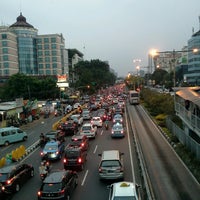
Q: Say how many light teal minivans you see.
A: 1